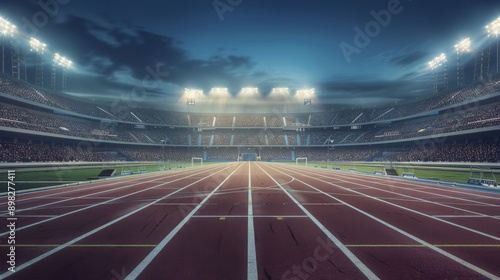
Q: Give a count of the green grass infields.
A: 2